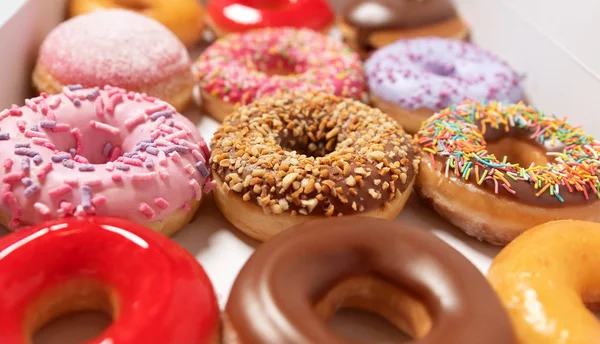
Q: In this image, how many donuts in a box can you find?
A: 12